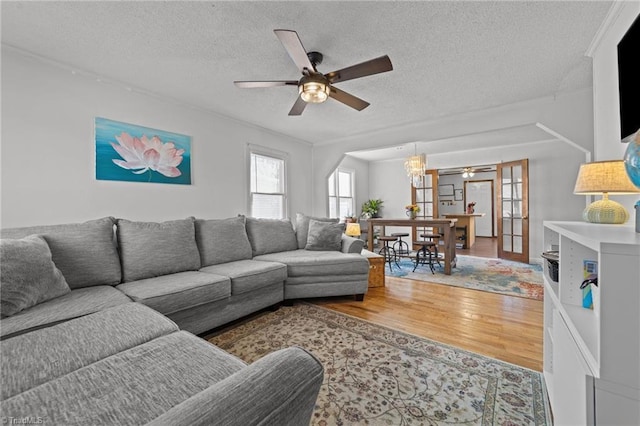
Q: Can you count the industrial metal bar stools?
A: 4